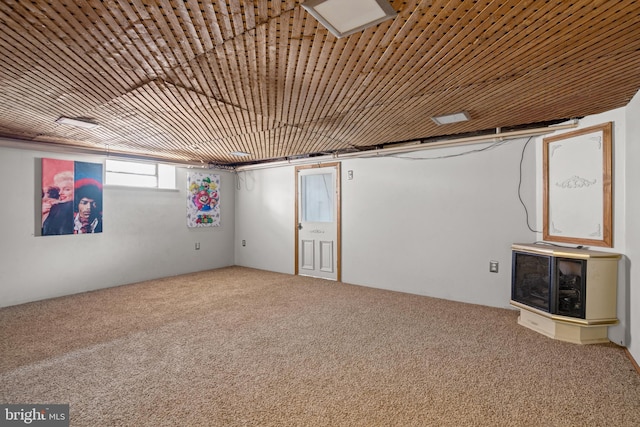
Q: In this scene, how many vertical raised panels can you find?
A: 2